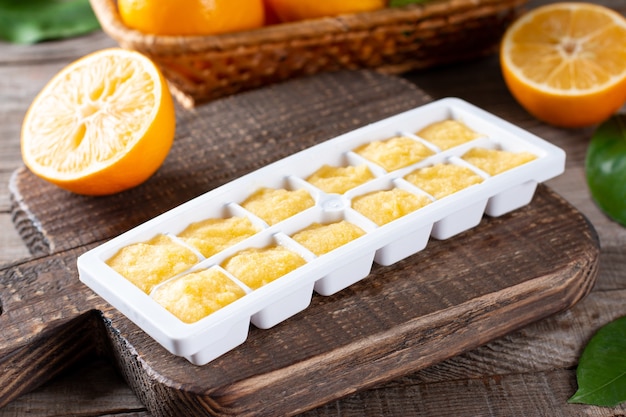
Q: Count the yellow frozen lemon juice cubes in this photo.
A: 12